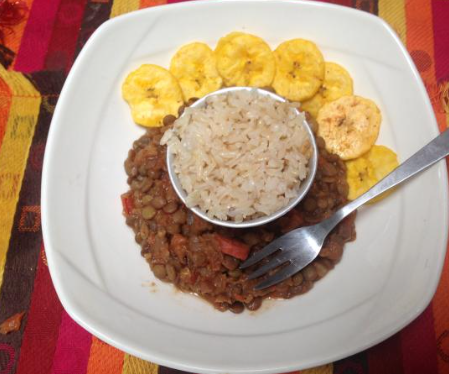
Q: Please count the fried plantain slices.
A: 7